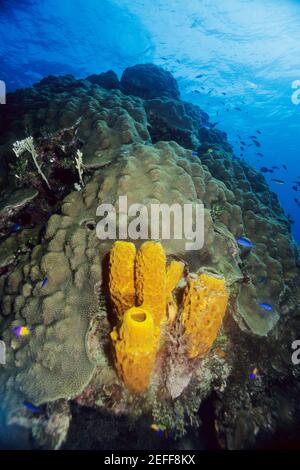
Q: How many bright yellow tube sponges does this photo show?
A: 5